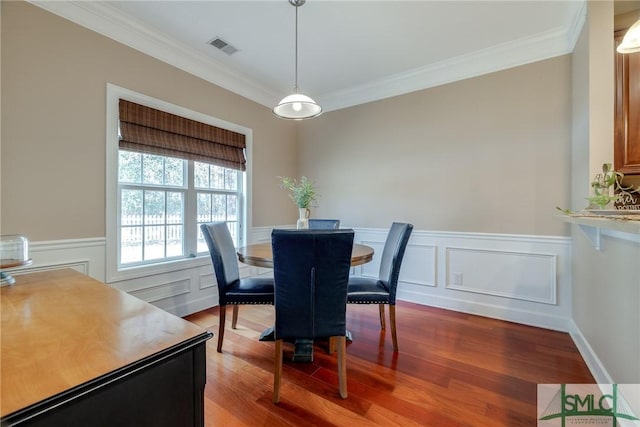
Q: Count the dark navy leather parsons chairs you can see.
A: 4